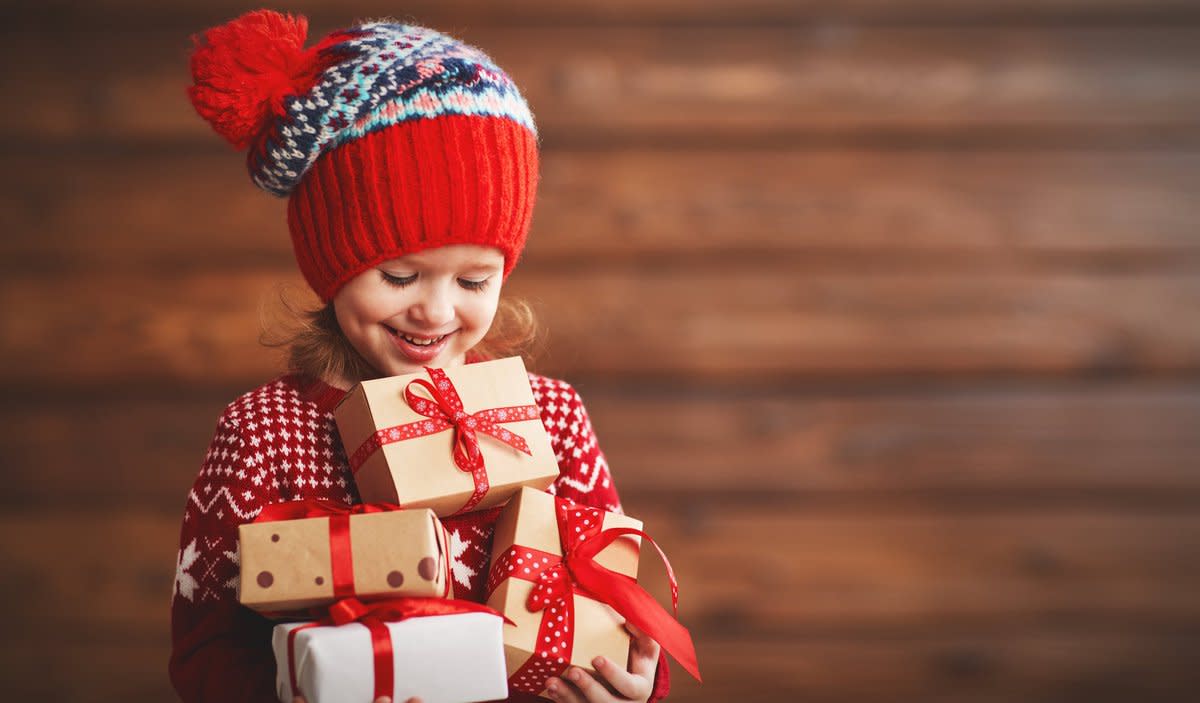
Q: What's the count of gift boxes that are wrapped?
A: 4